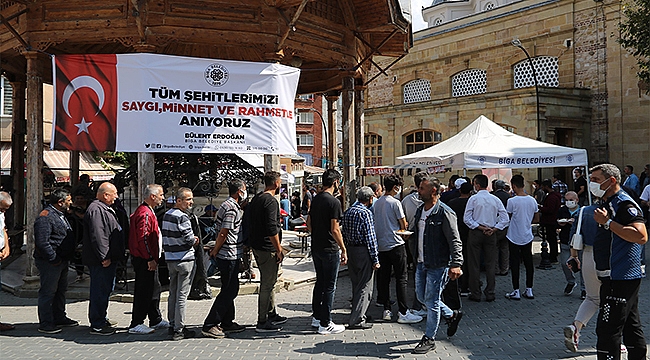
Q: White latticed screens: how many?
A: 3